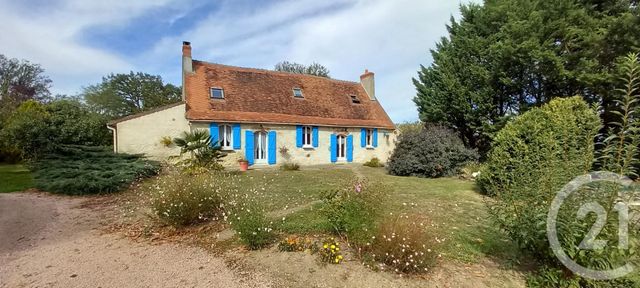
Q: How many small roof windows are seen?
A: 3